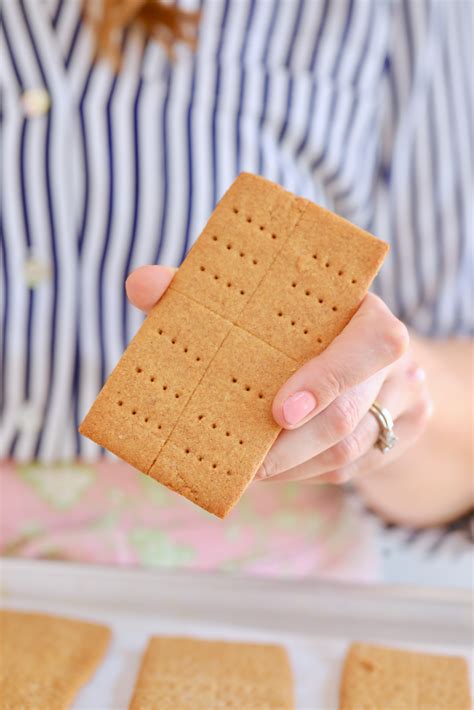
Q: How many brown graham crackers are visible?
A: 4